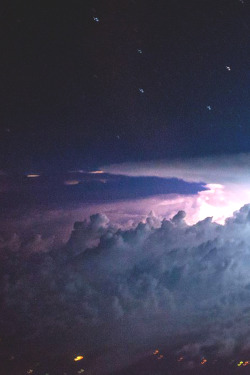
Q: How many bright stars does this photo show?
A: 5